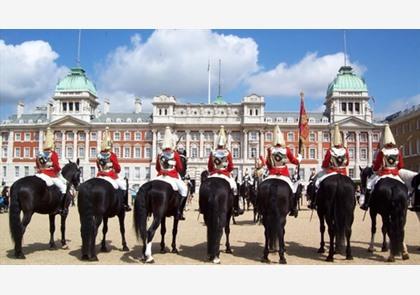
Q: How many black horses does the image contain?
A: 7